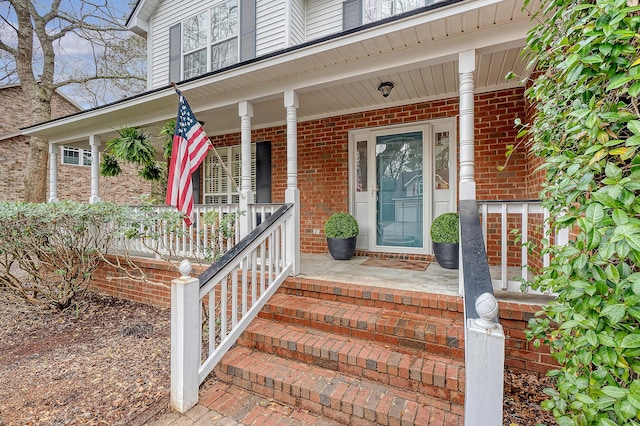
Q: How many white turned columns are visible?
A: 5